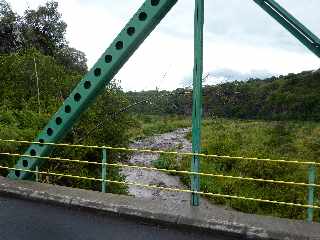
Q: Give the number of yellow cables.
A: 3